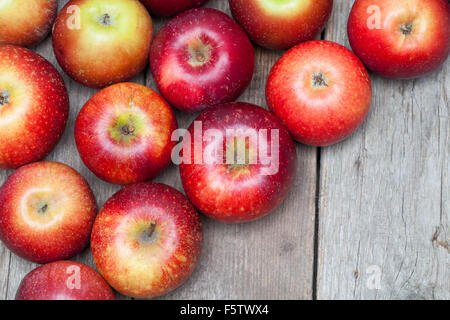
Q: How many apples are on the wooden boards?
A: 13